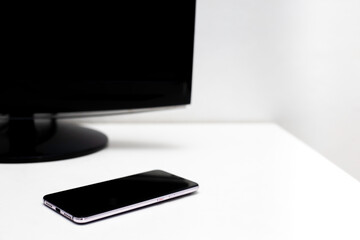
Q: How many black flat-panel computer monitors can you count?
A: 1